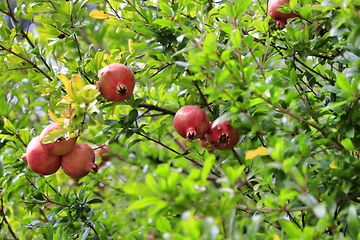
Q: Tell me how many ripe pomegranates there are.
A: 7